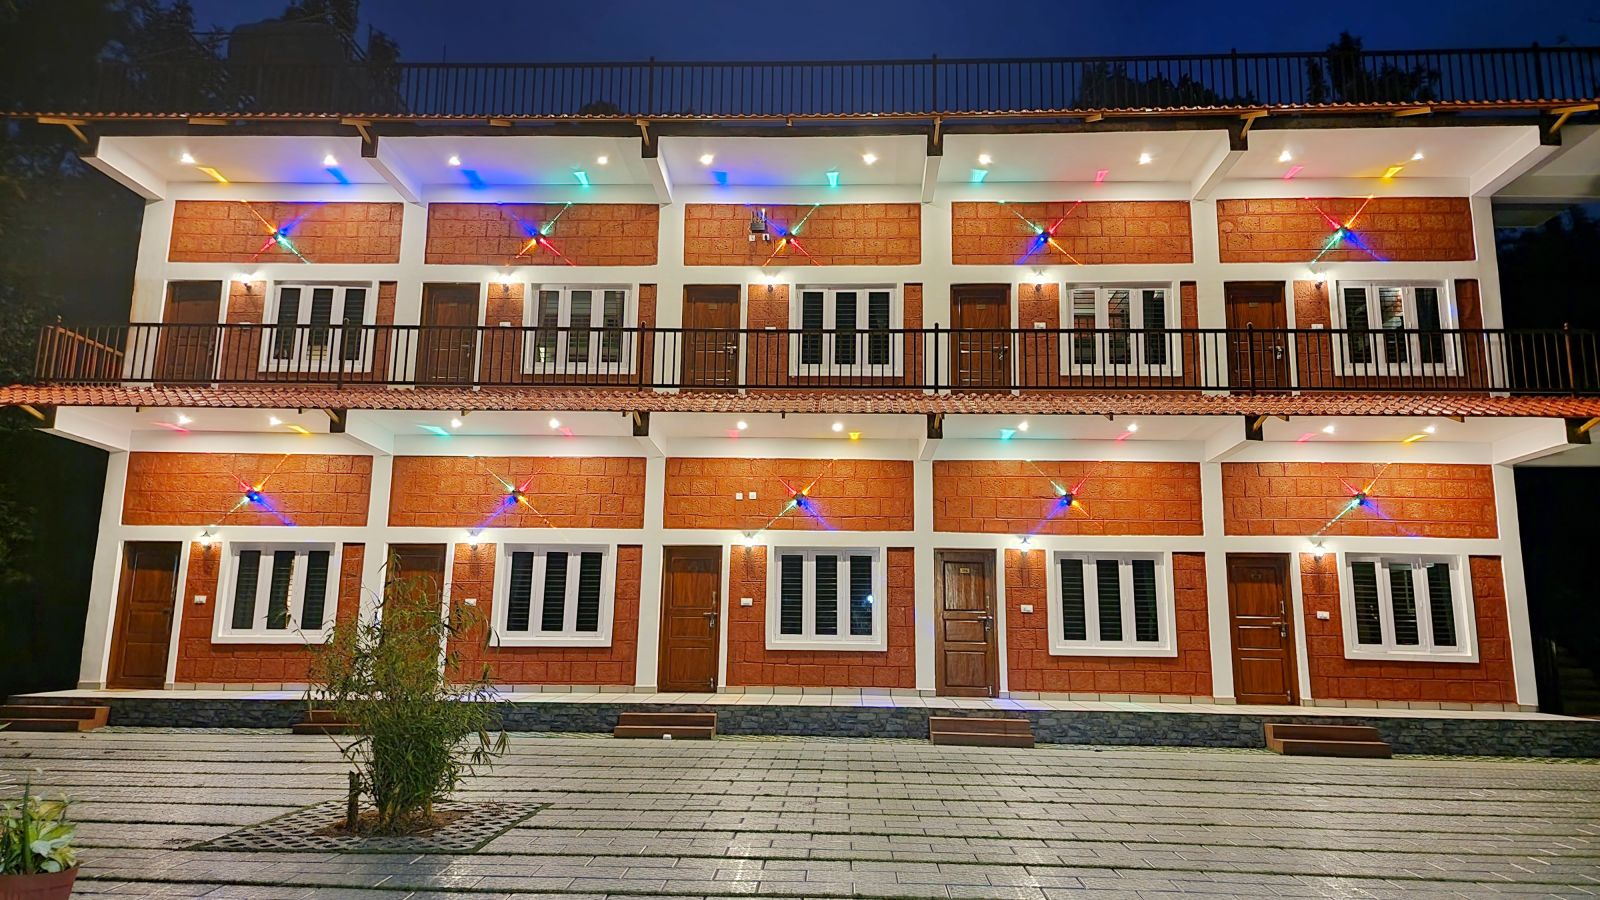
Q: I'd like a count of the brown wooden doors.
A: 10